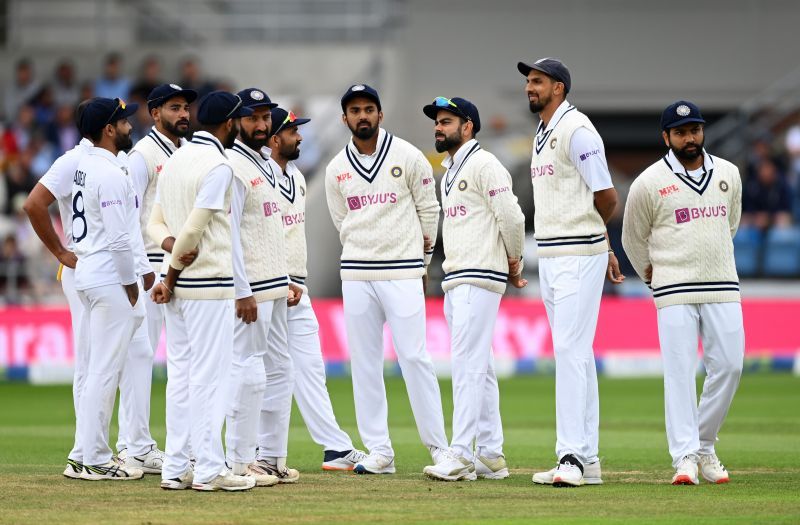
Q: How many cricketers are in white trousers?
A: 10